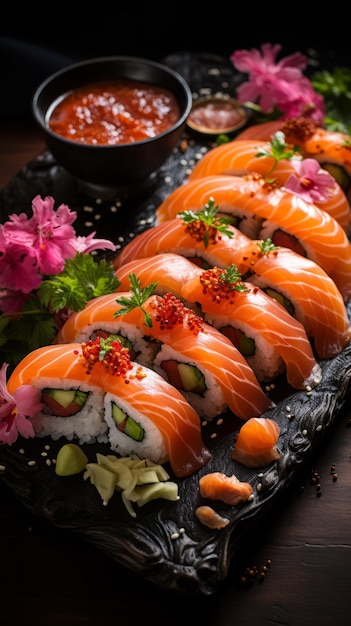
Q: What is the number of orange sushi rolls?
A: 7